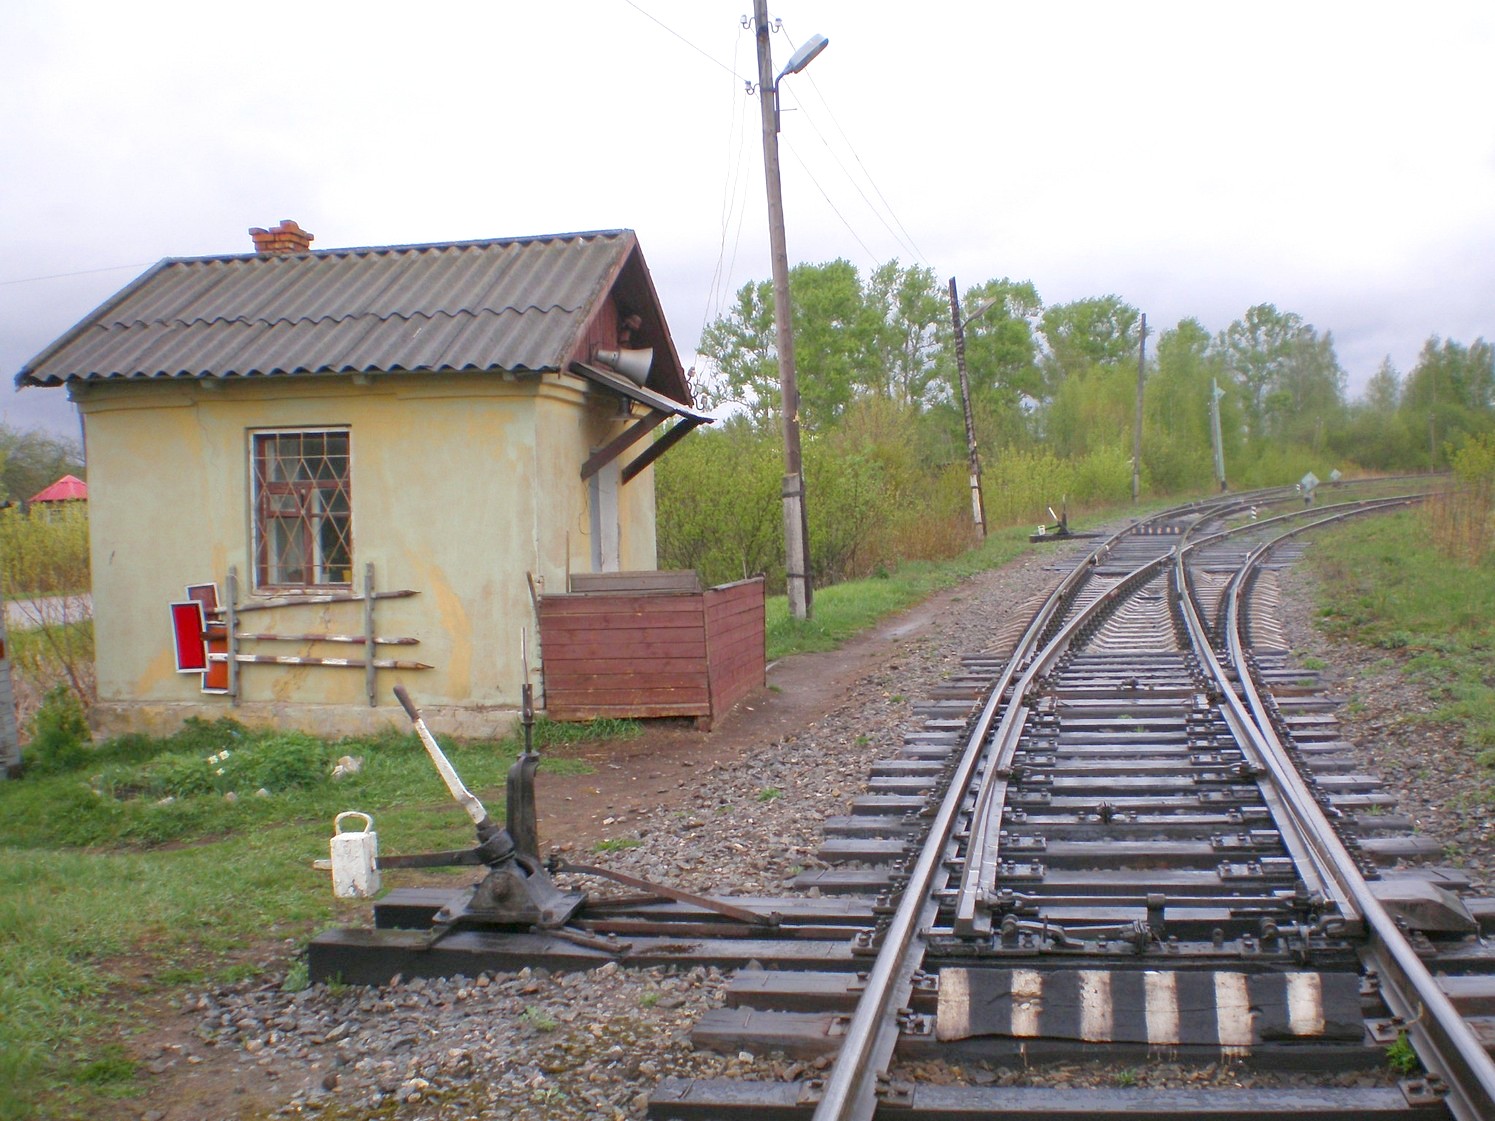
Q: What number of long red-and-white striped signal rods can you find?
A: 3